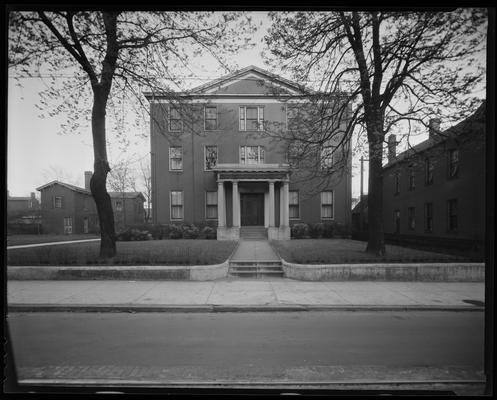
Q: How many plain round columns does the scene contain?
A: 4